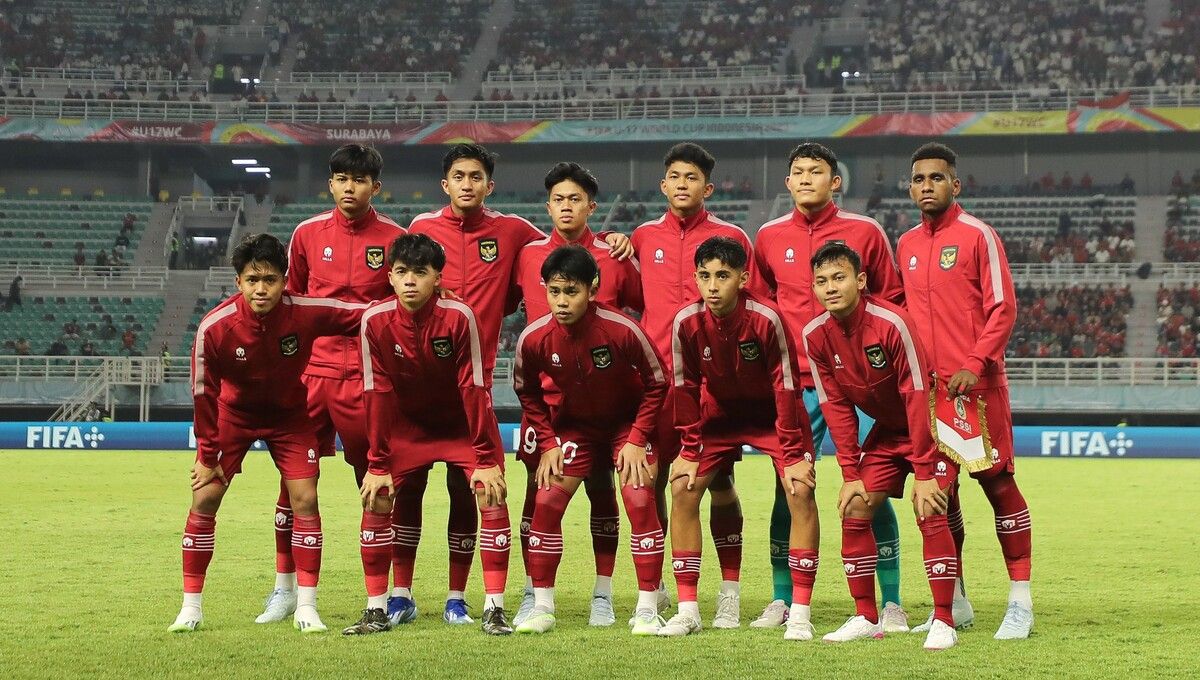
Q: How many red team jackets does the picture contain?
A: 11